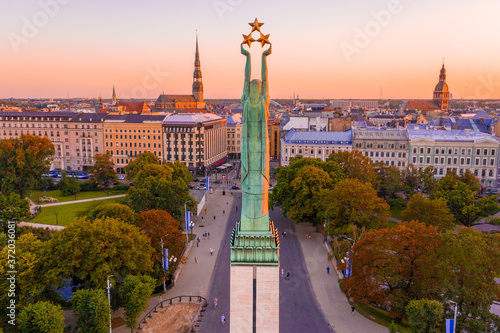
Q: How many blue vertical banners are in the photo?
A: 5